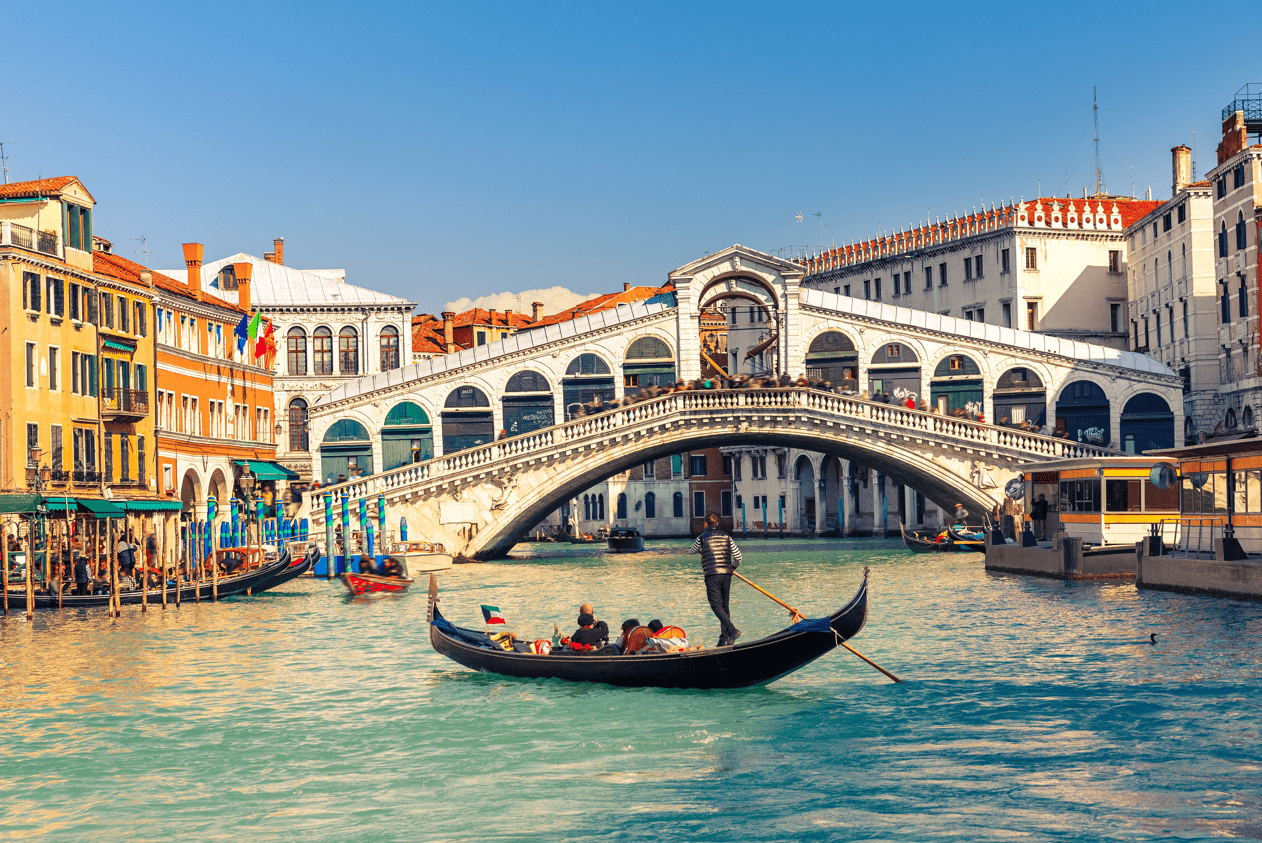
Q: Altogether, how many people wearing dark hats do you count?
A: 3